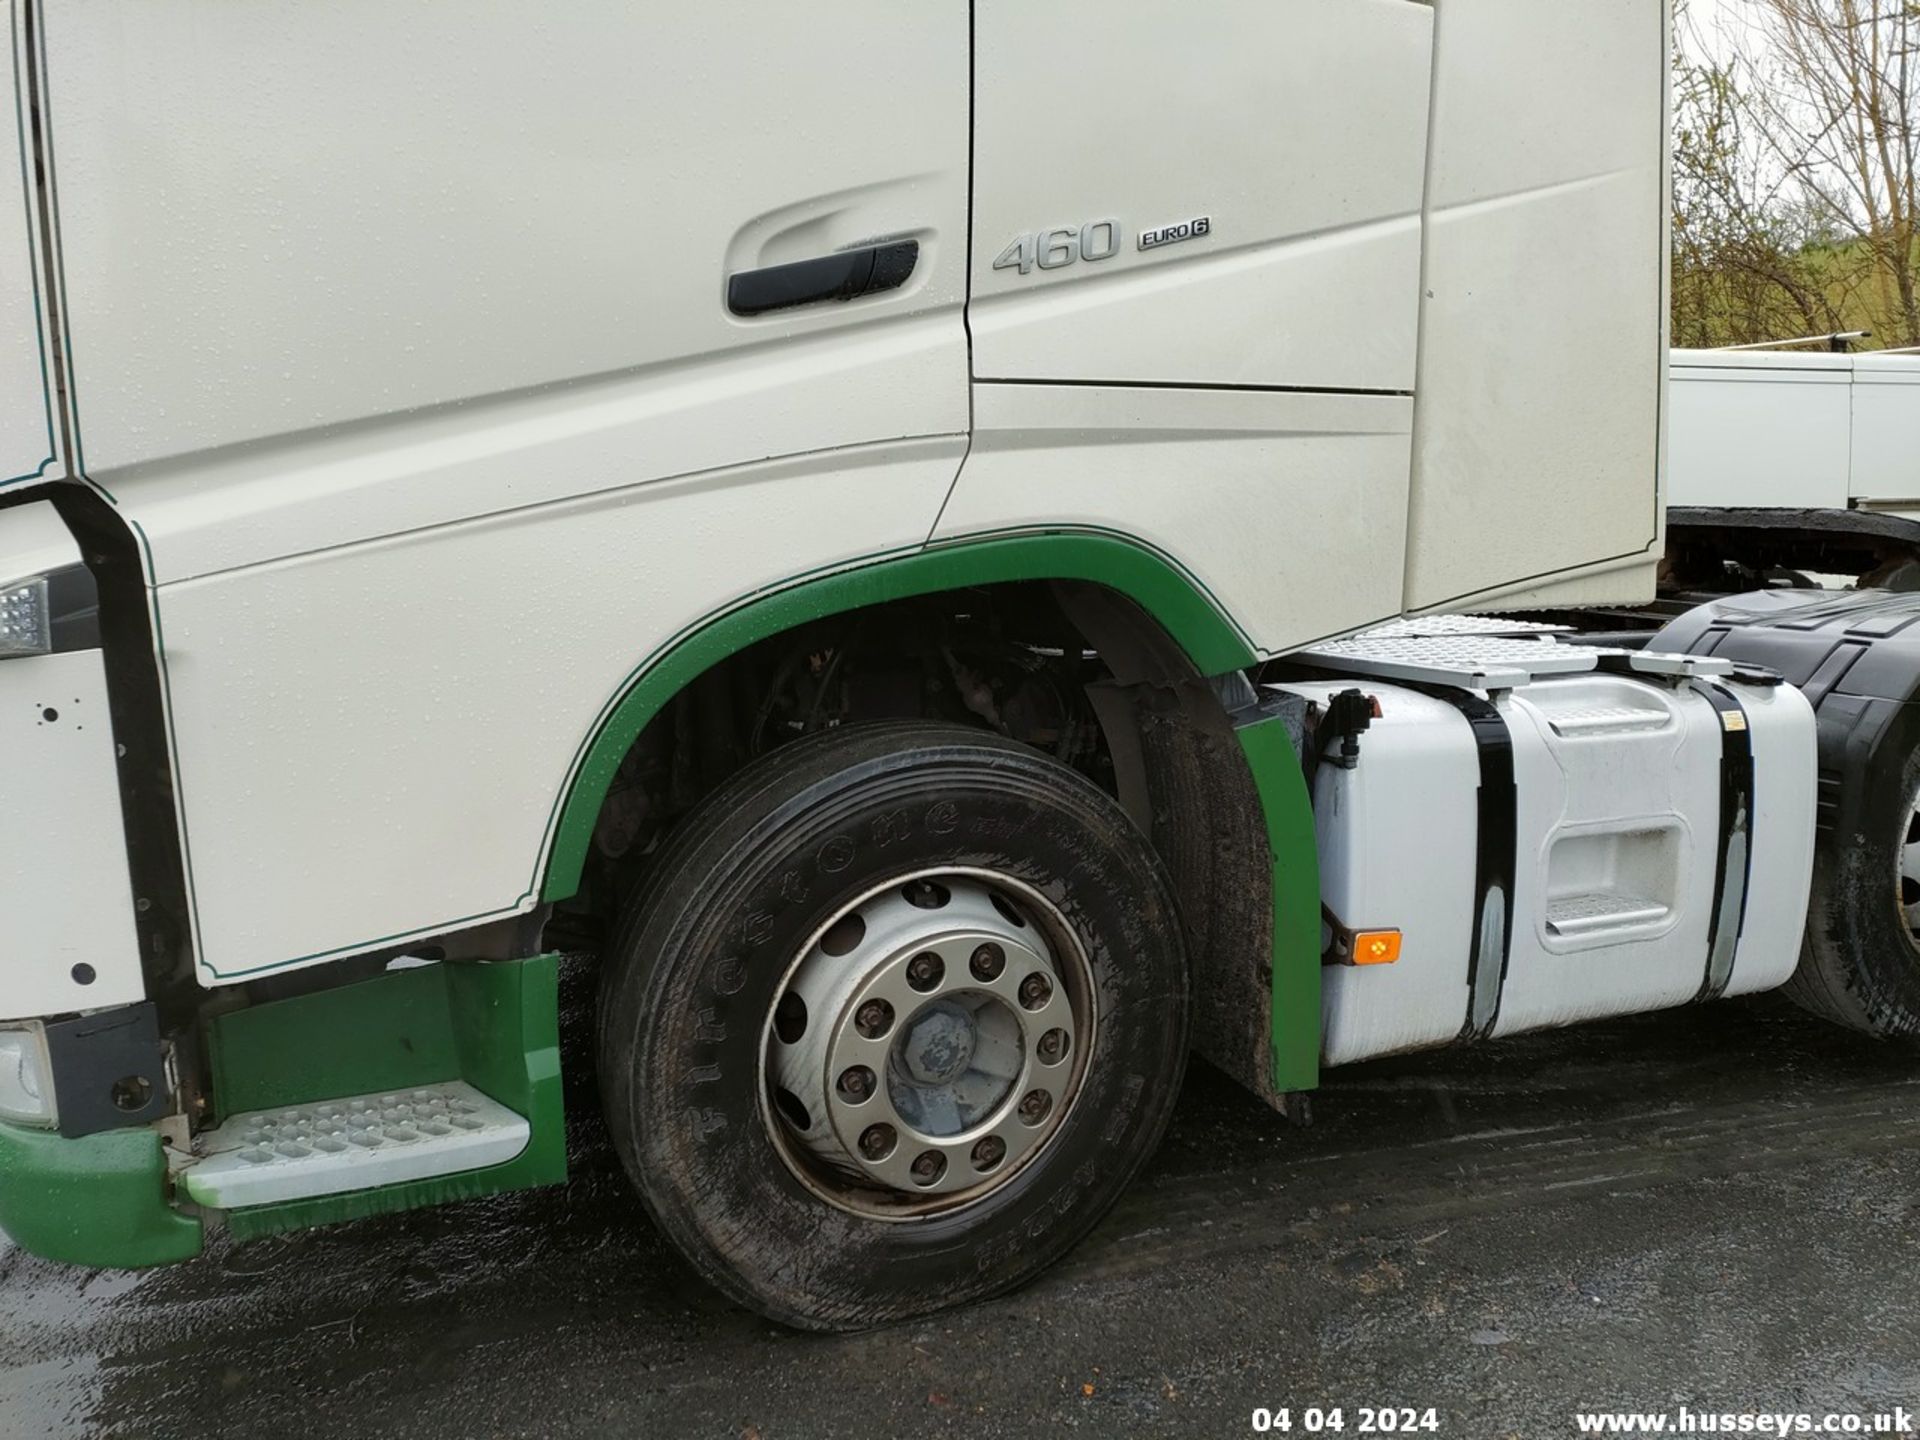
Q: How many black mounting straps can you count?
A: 2